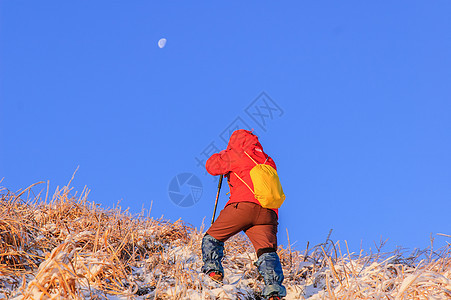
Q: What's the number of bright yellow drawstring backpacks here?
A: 1